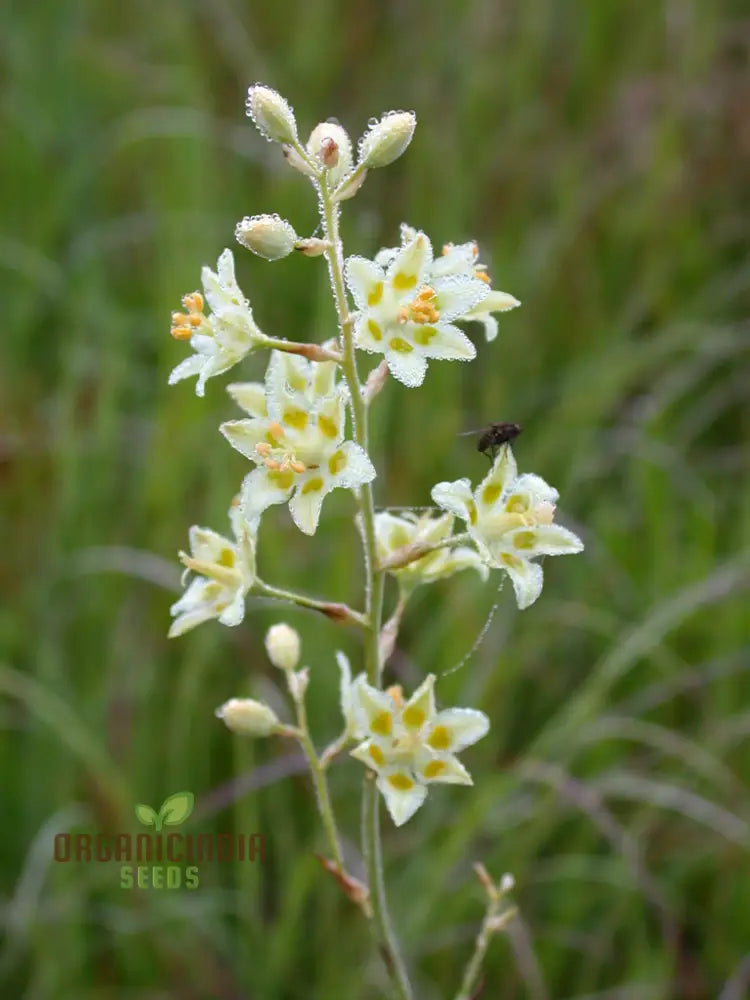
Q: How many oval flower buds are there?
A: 6